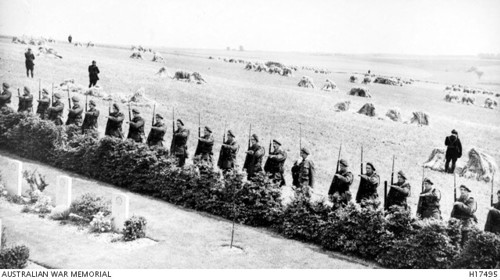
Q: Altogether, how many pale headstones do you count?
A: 3